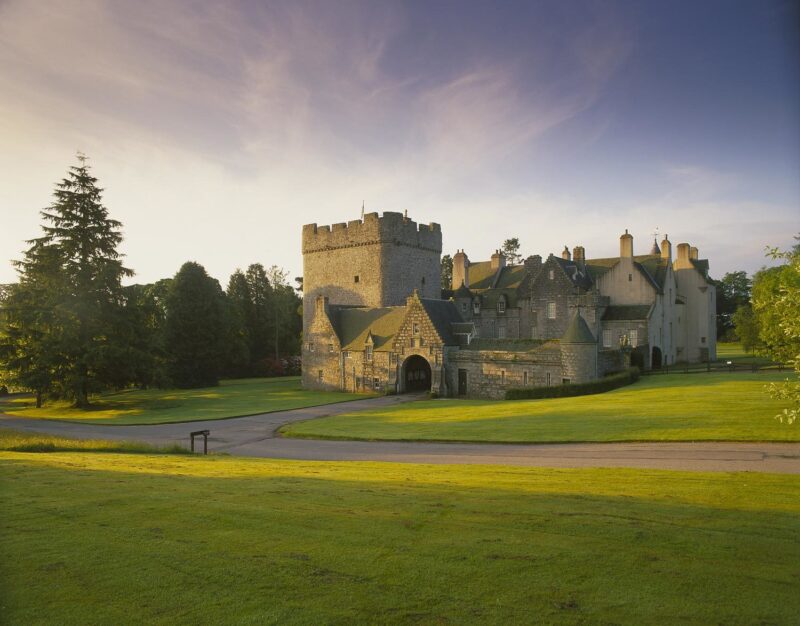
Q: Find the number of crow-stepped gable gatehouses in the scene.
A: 1